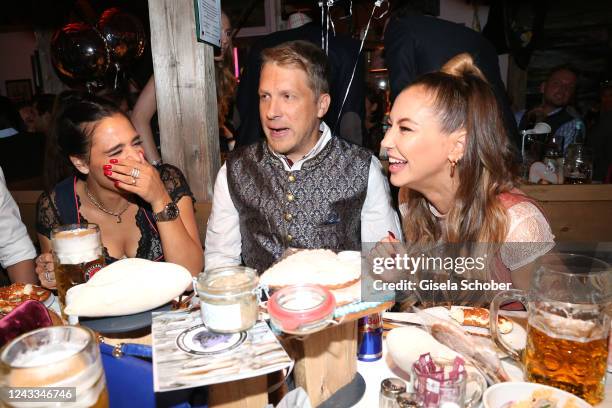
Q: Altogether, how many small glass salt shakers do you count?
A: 2